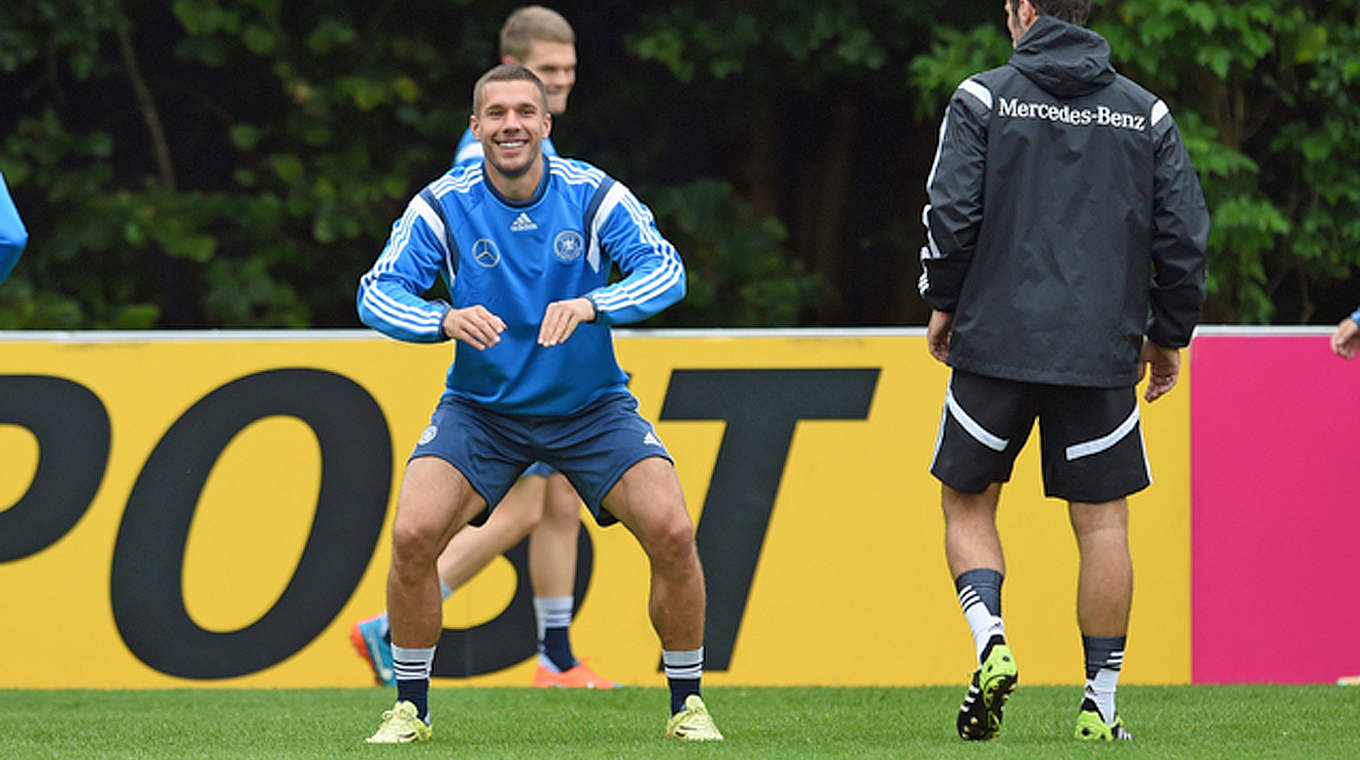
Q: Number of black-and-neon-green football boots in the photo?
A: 2